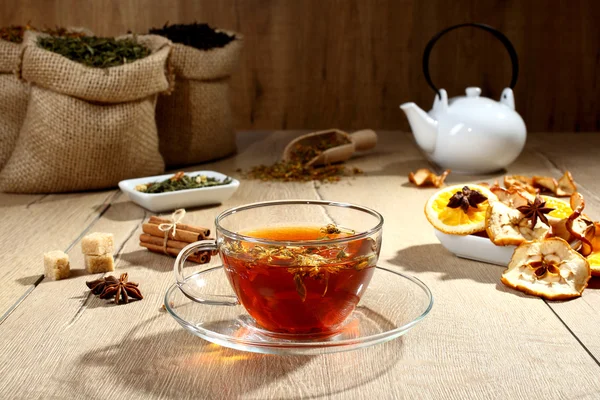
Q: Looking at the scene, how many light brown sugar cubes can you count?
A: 3